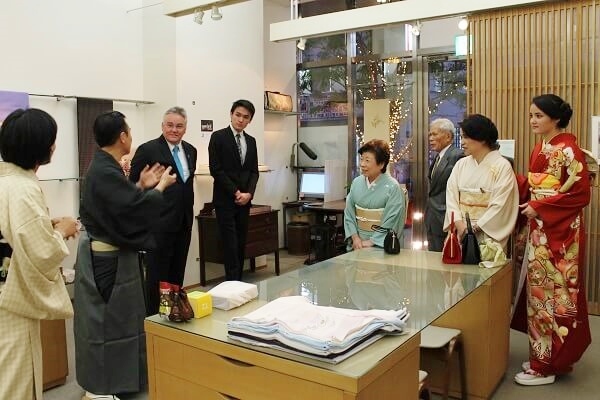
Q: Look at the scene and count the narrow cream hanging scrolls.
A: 1